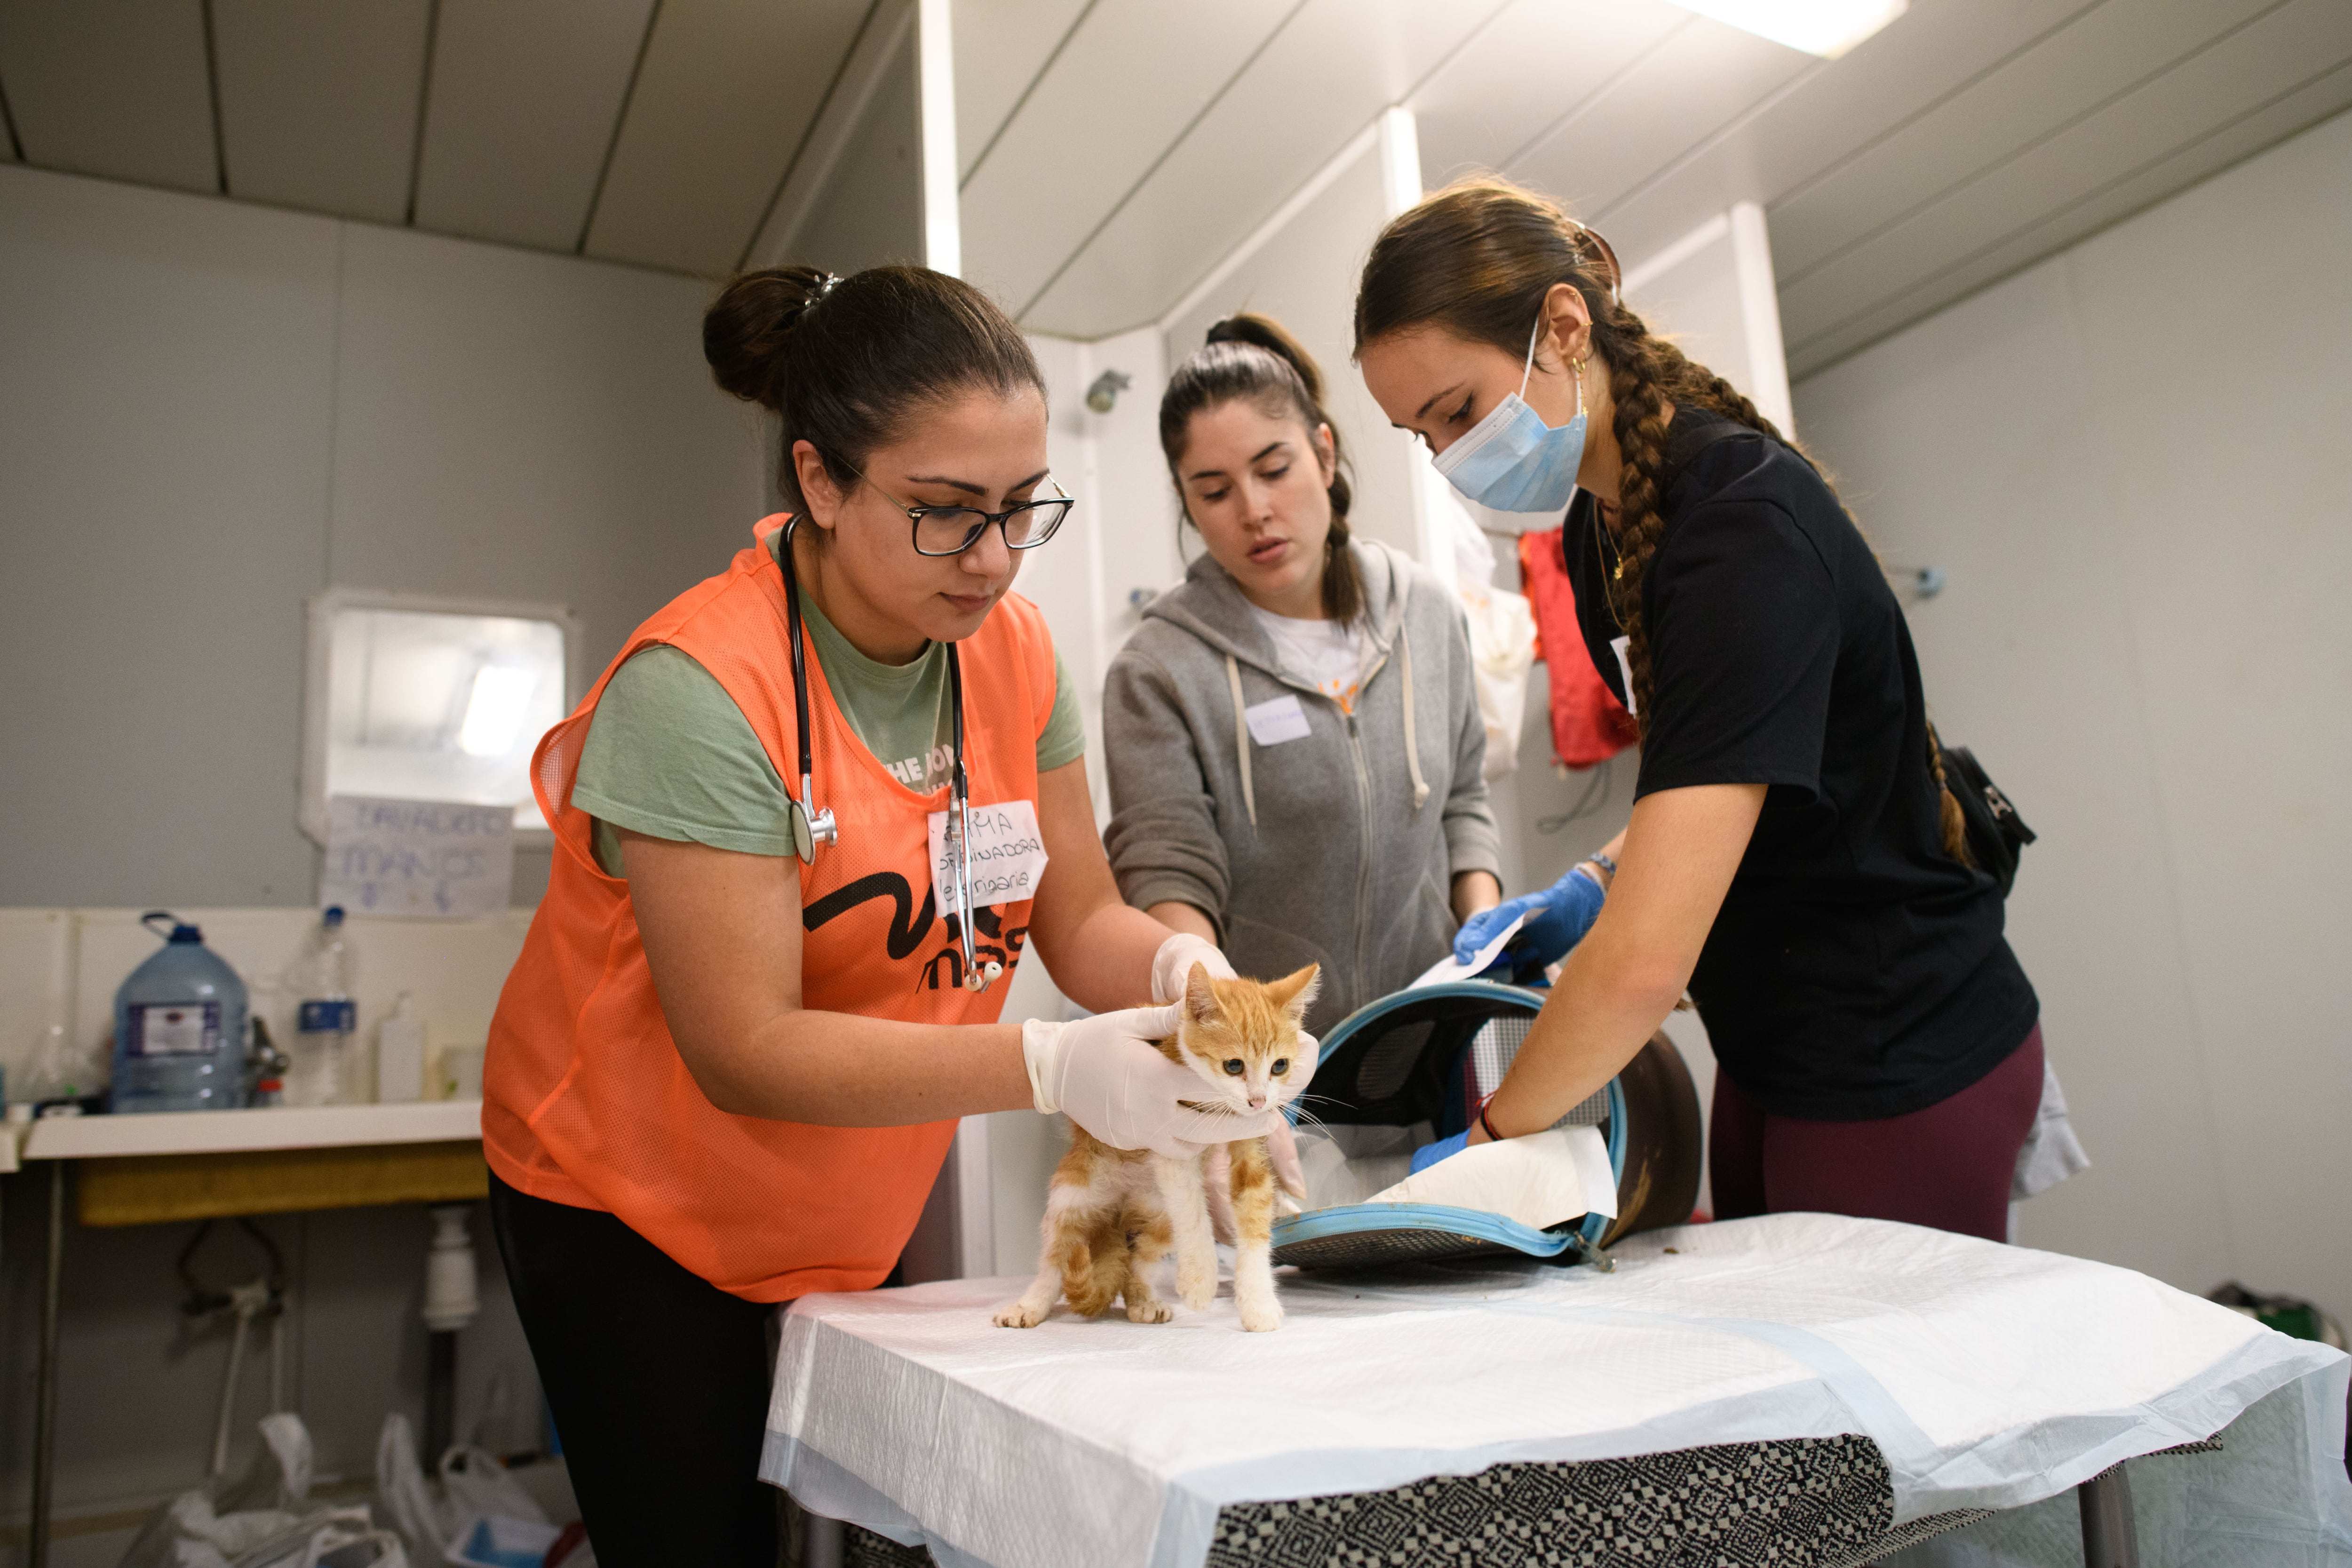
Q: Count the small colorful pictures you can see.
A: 0